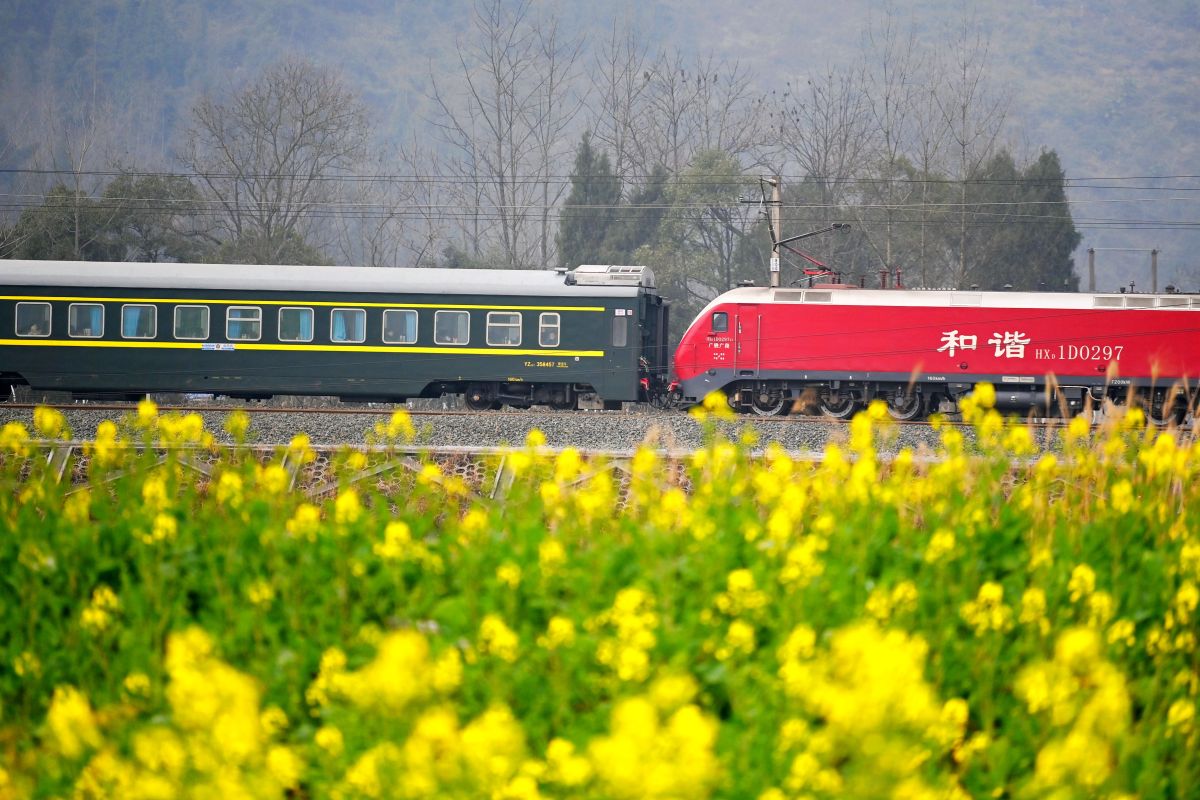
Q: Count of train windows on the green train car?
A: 11